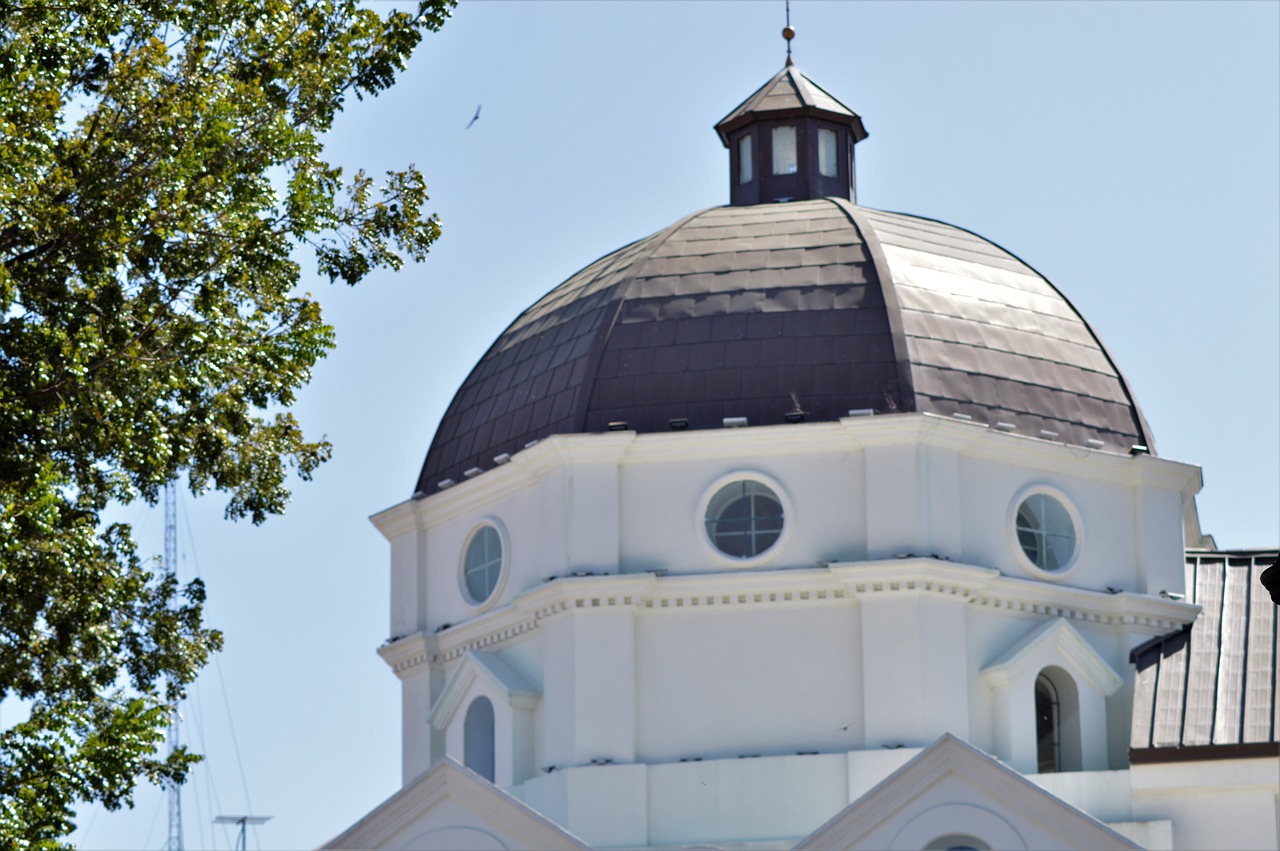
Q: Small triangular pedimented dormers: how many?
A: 2